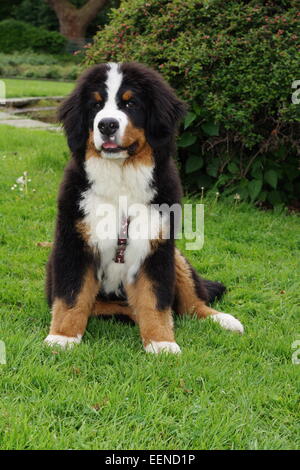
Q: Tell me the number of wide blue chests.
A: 0